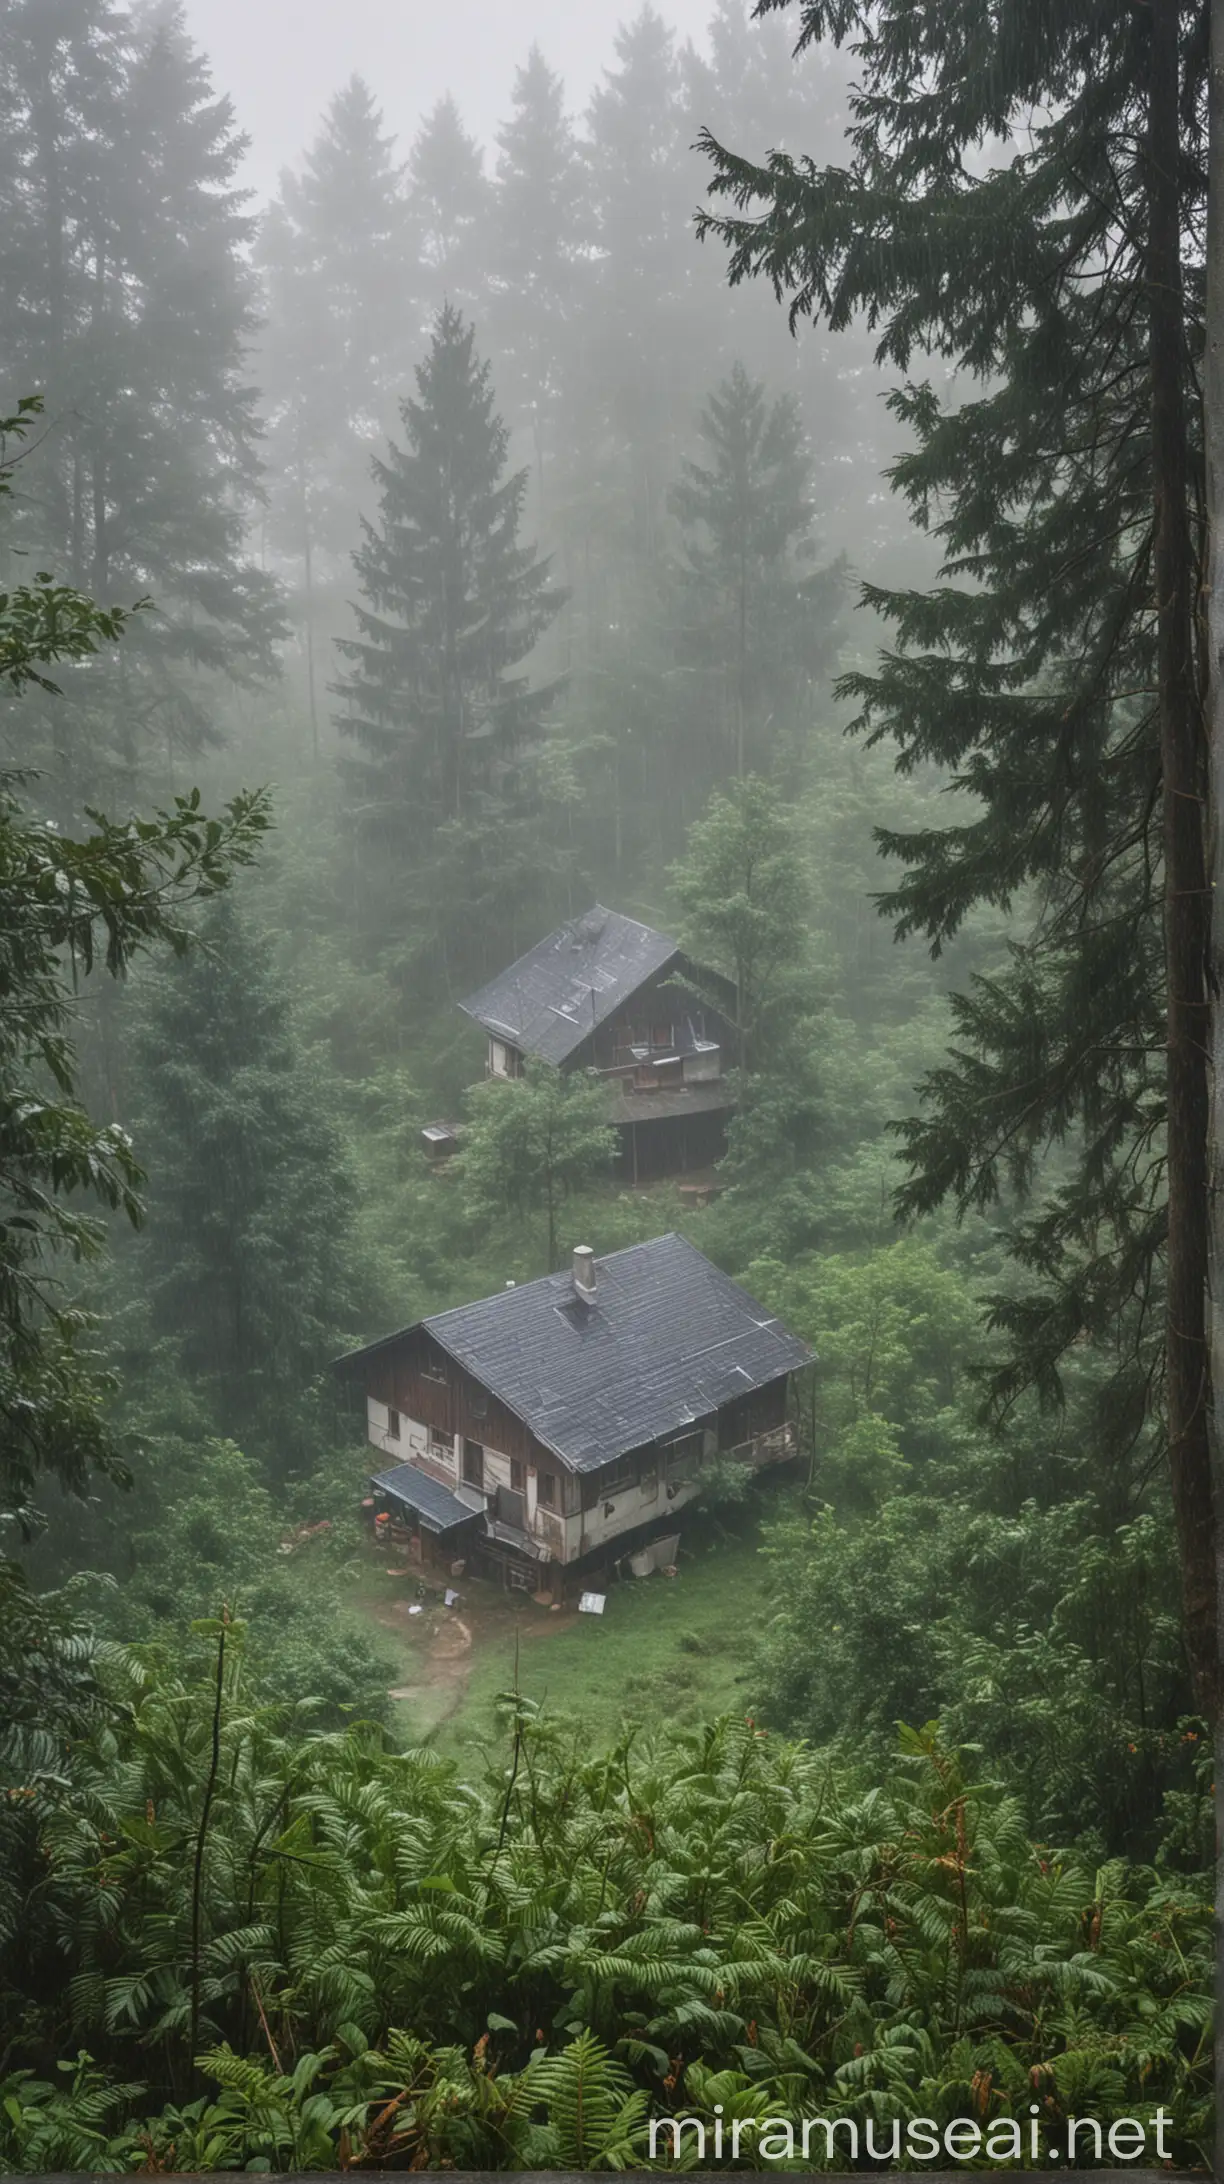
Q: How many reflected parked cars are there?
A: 0